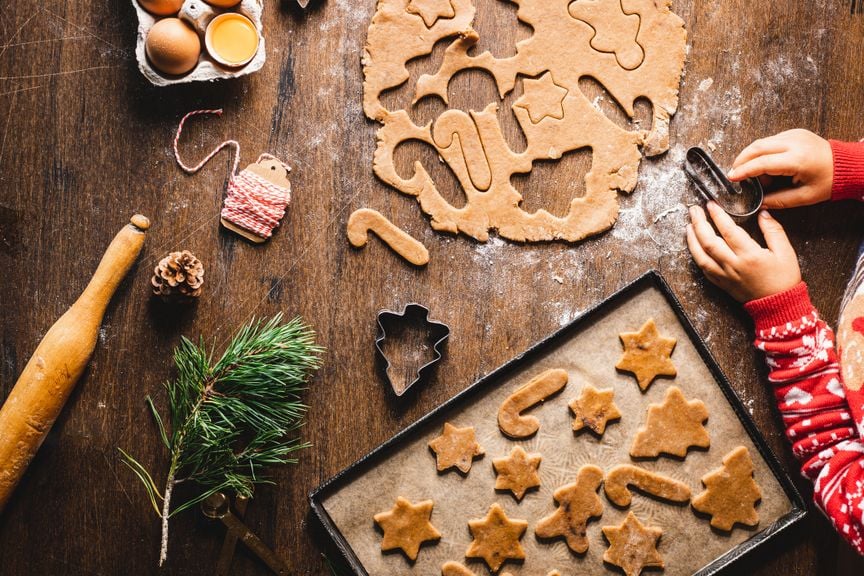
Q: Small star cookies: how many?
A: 3